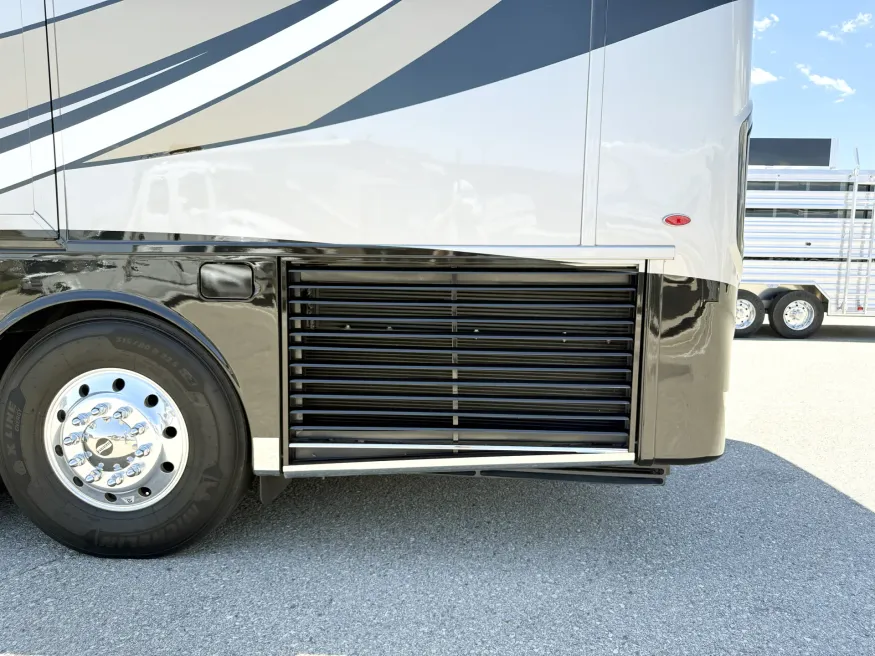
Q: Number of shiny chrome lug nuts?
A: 10